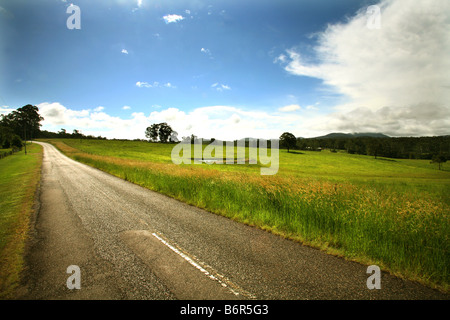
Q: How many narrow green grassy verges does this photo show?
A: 1